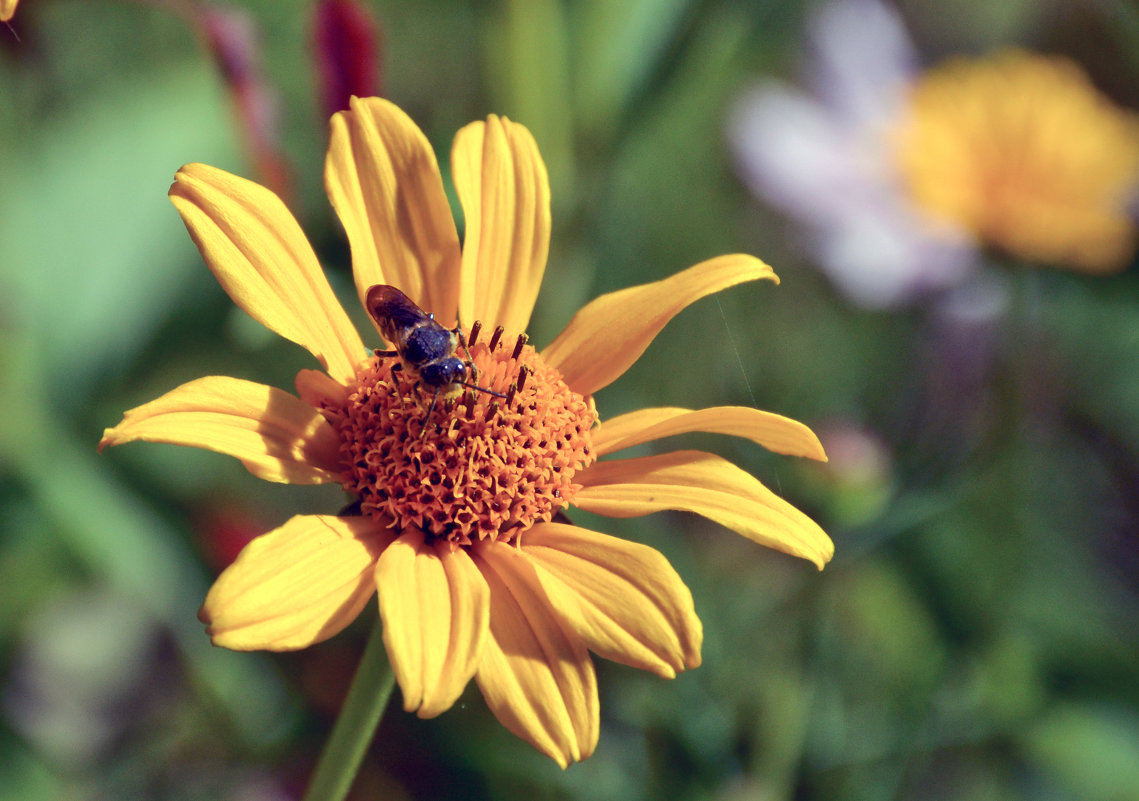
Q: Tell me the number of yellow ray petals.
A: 11